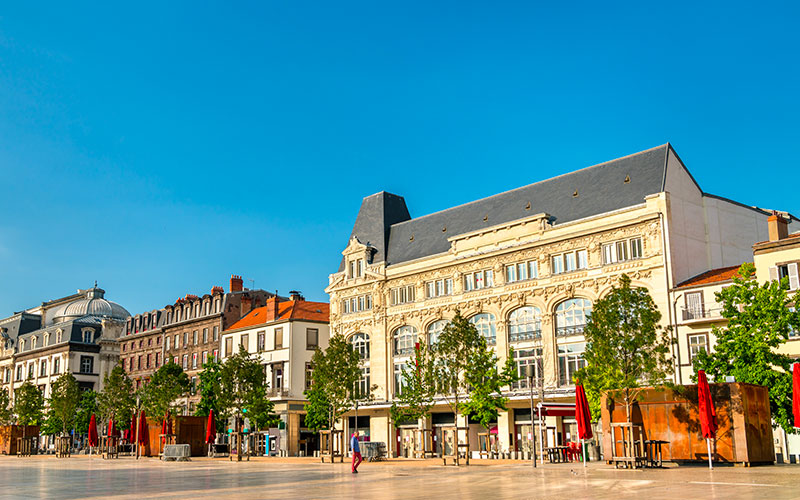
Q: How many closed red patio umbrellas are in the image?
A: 9